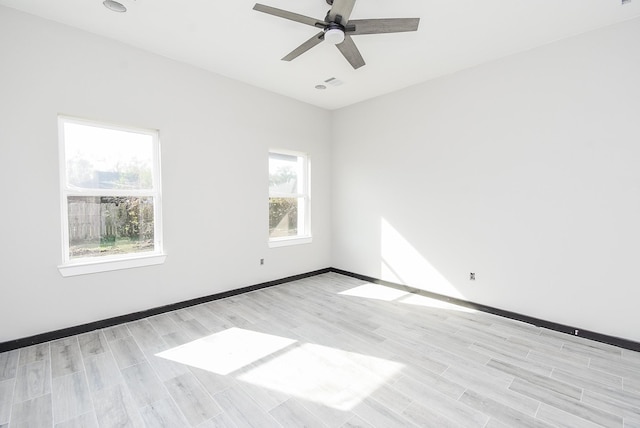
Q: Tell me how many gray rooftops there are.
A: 1